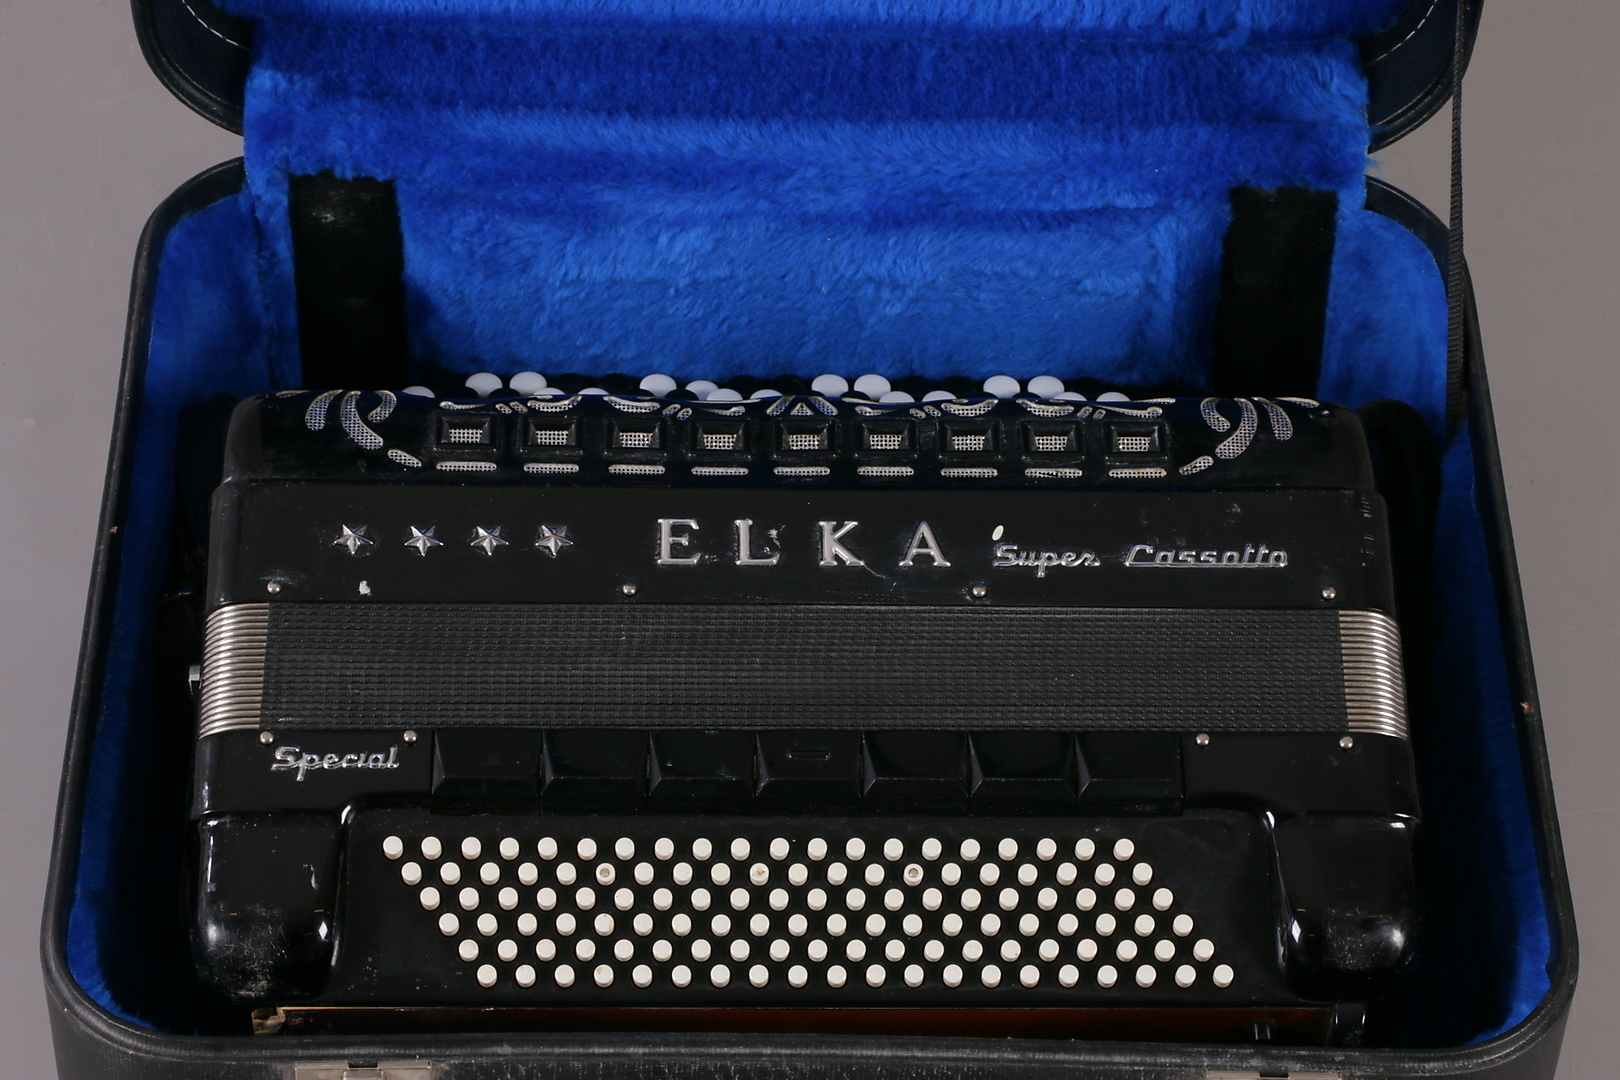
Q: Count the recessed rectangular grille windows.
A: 9